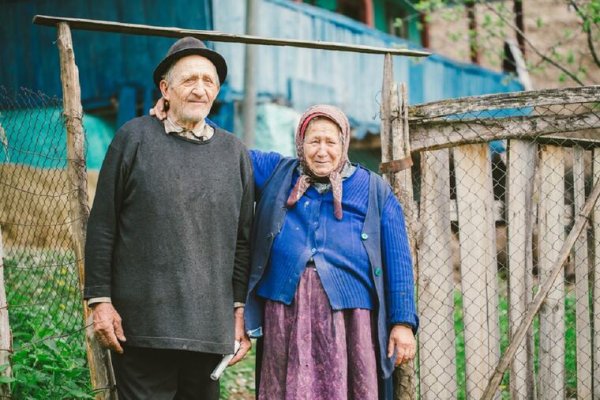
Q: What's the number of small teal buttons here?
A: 2